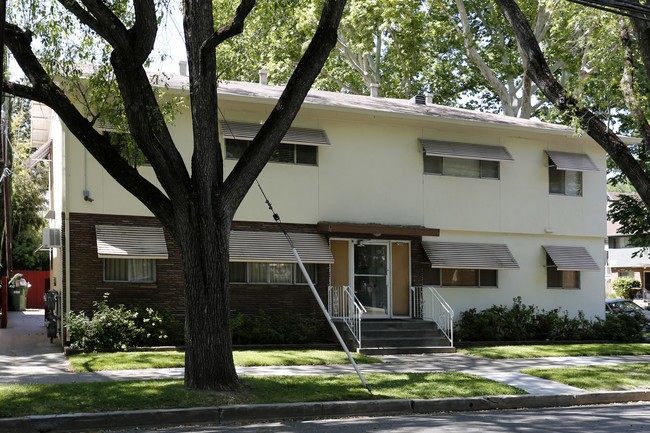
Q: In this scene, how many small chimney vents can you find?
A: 4